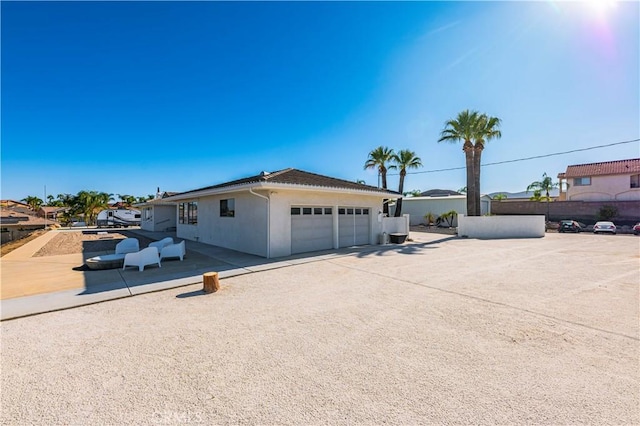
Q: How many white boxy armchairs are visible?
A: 4